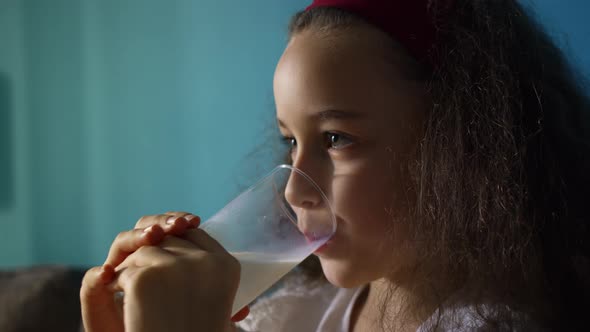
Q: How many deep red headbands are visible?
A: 1